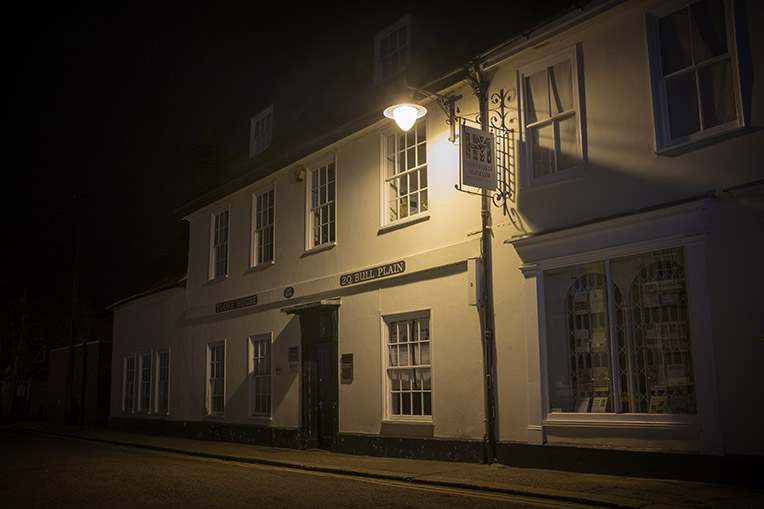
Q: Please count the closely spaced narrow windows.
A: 3